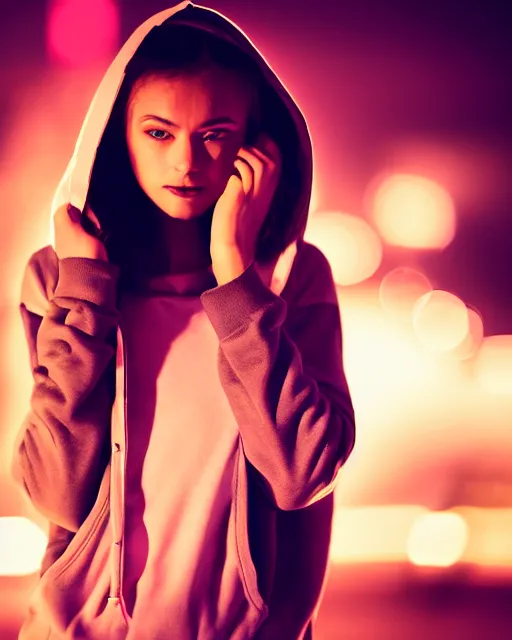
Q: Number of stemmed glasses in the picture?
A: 0